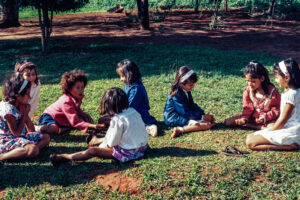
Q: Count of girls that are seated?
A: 8